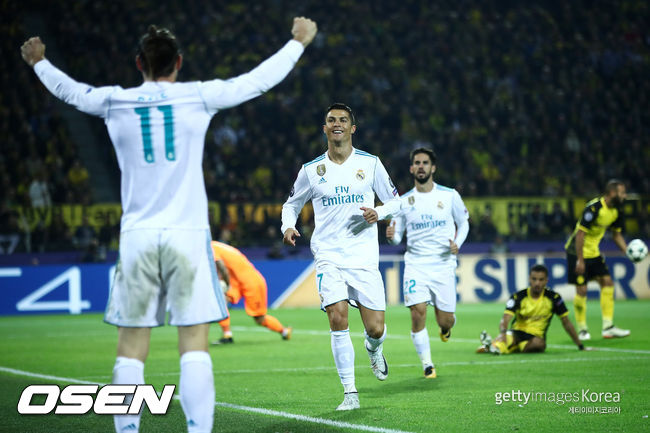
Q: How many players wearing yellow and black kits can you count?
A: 2